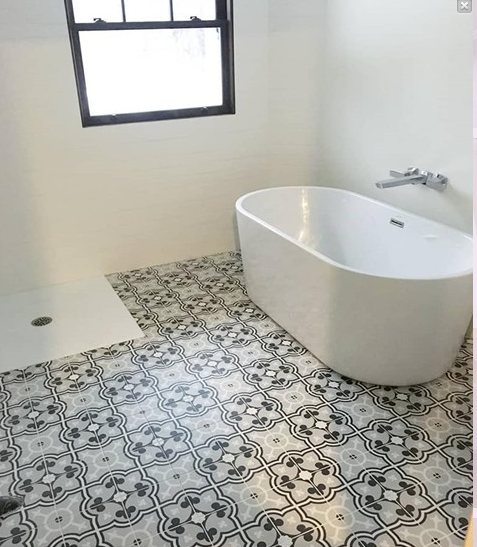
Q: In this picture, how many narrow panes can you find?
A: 3